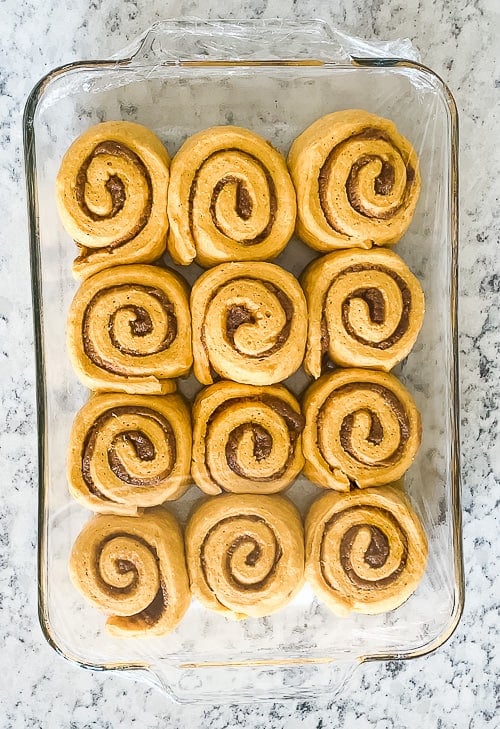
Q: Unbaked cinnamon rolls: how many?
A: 12